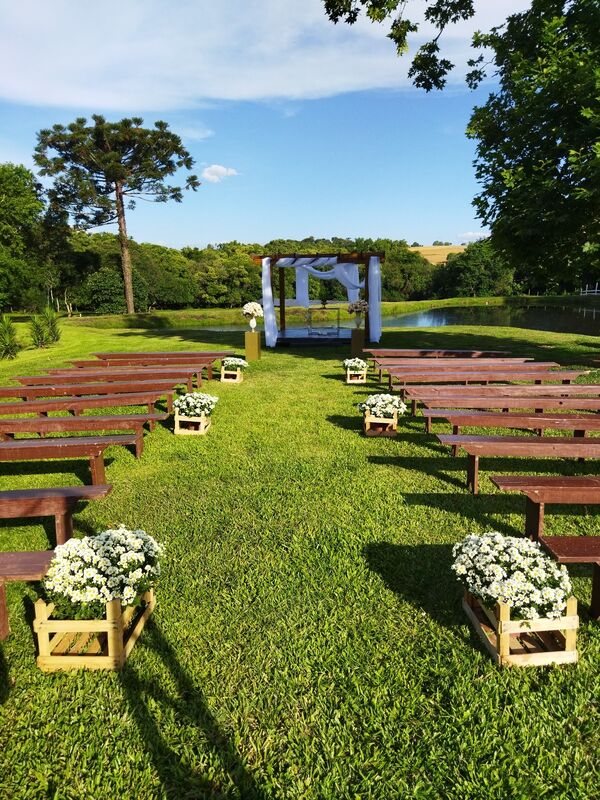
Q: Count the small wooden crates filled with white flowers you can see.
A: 6